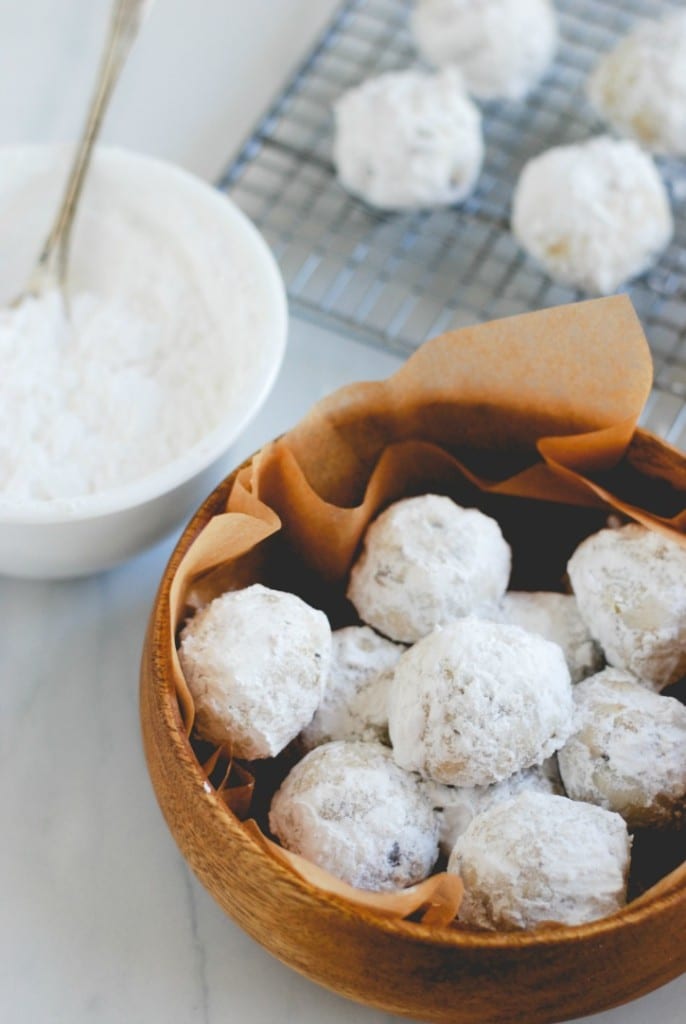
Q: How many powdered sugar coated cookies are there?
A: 14